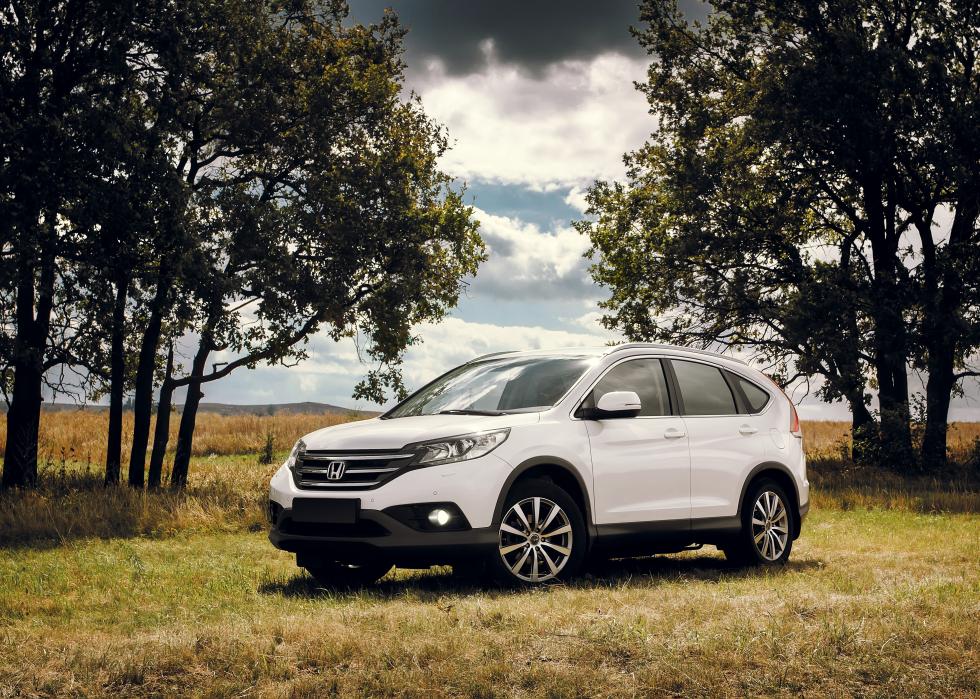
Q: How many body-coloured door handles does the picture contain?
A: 2